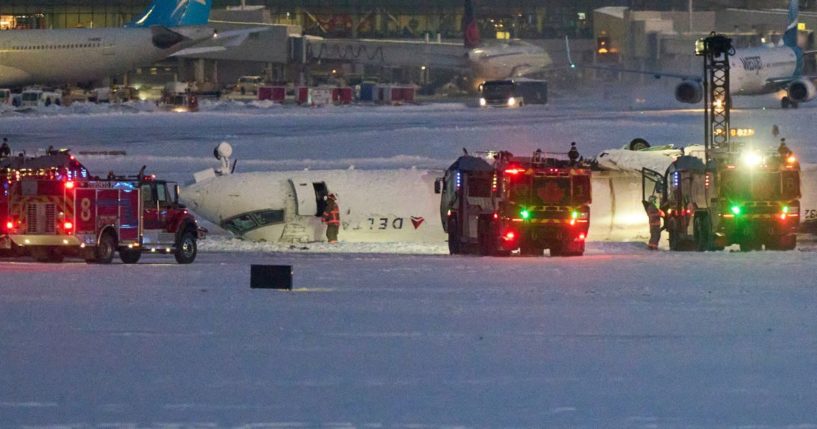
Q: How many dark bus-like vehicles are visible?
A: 1